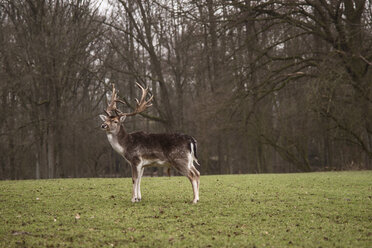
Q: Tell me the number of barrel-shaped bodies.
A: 1